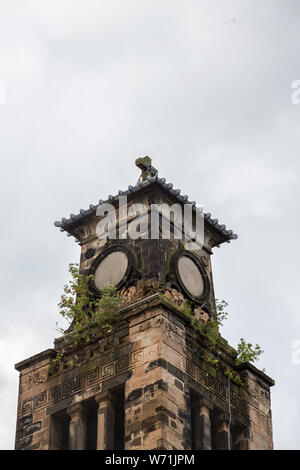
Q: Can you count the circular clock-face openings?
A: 2